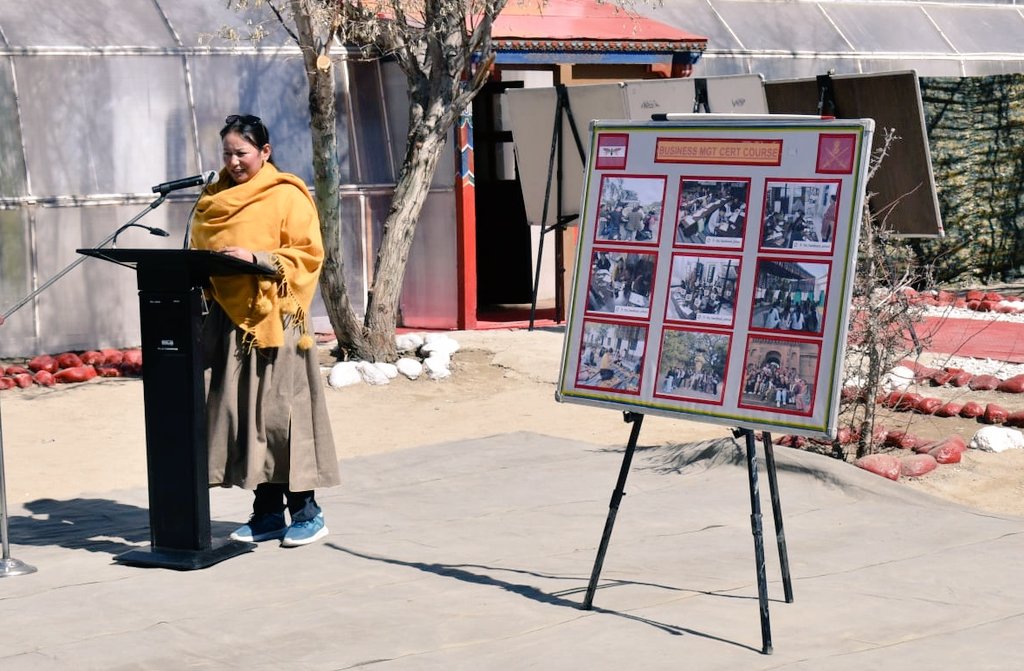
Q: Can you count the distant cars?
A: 0